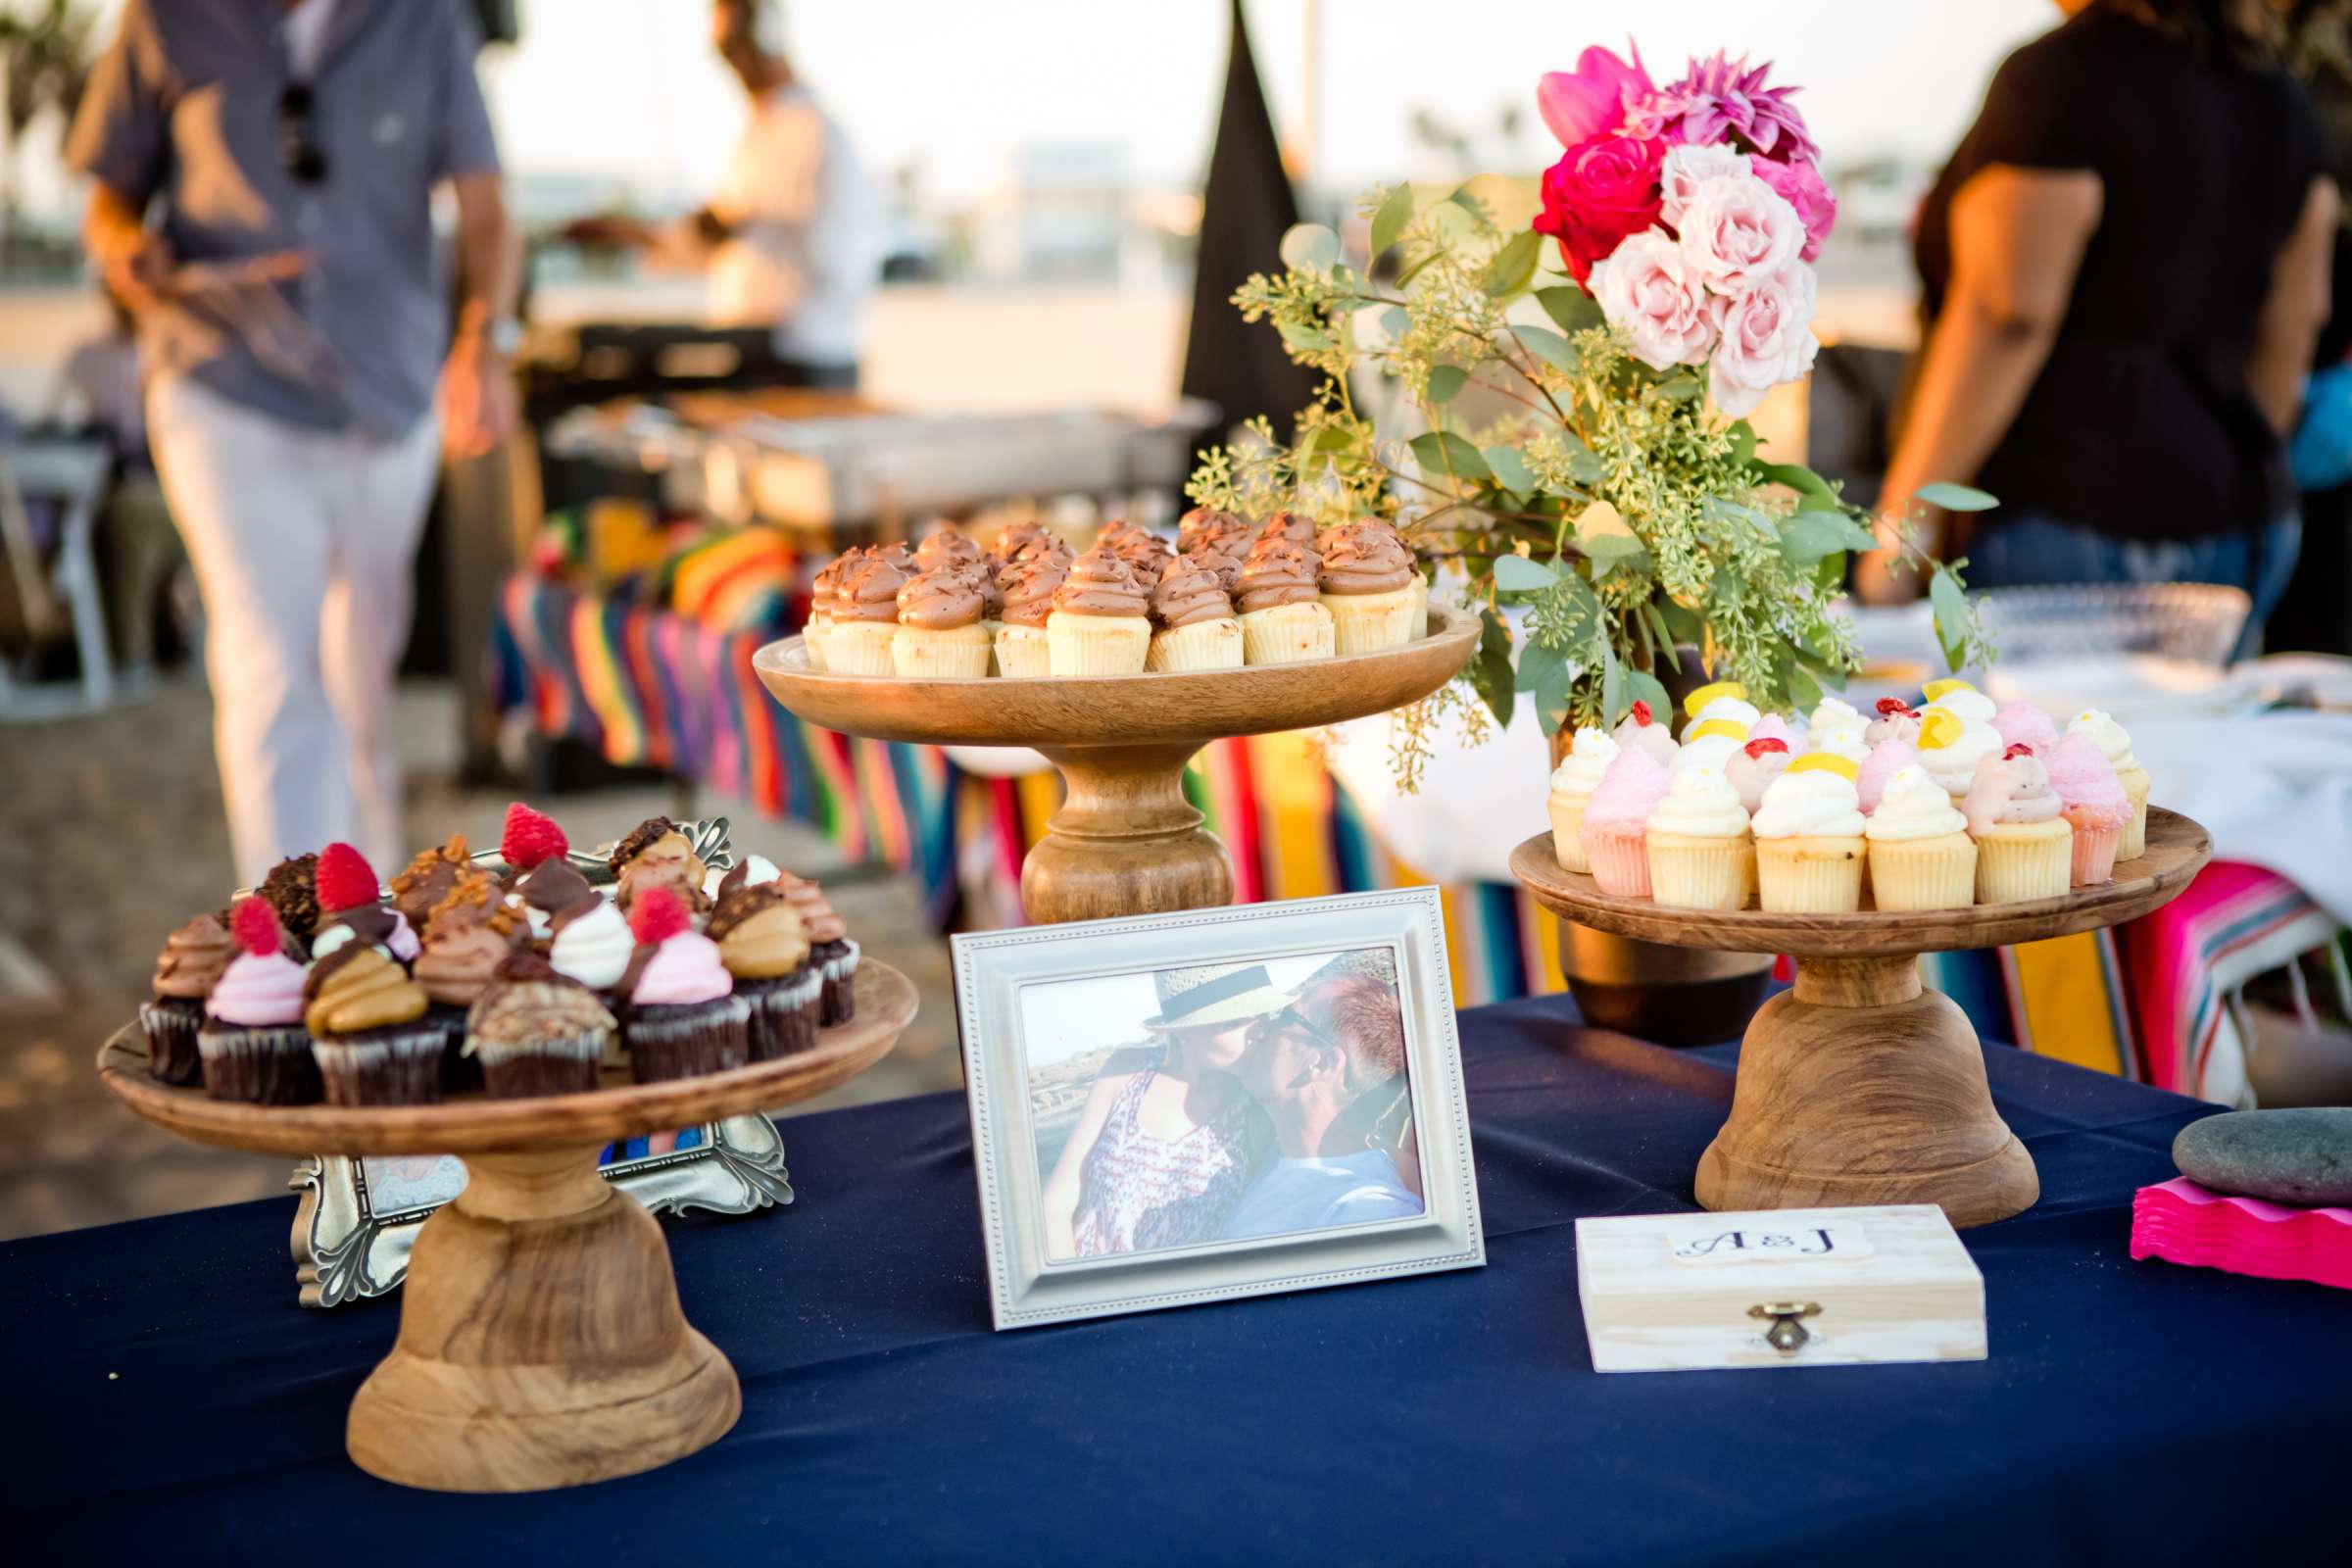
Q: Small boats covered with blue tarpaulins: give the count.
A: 0